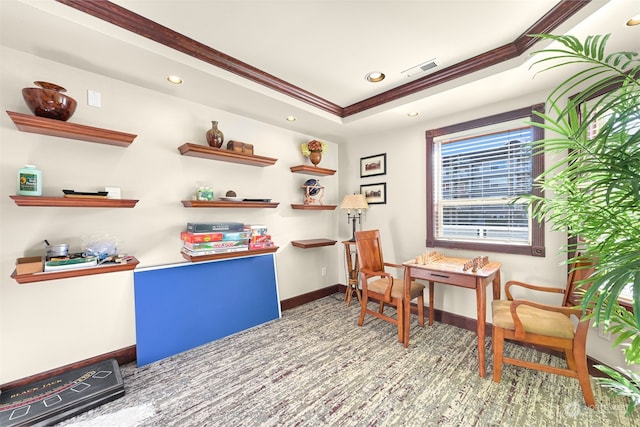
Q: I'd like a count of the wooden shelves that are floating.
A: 9